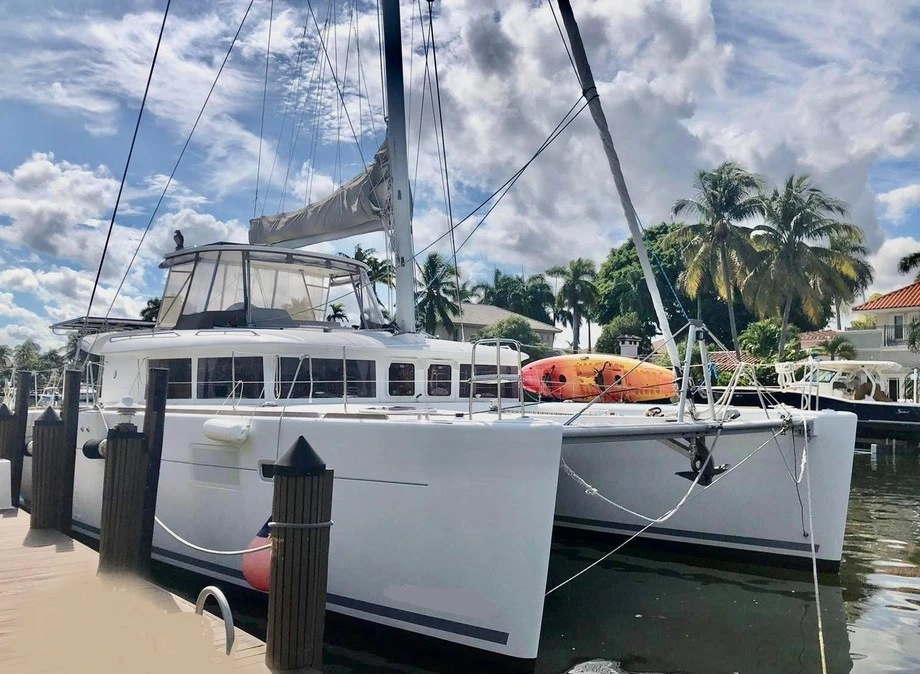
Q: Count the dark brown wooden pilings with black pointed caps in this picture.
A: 3